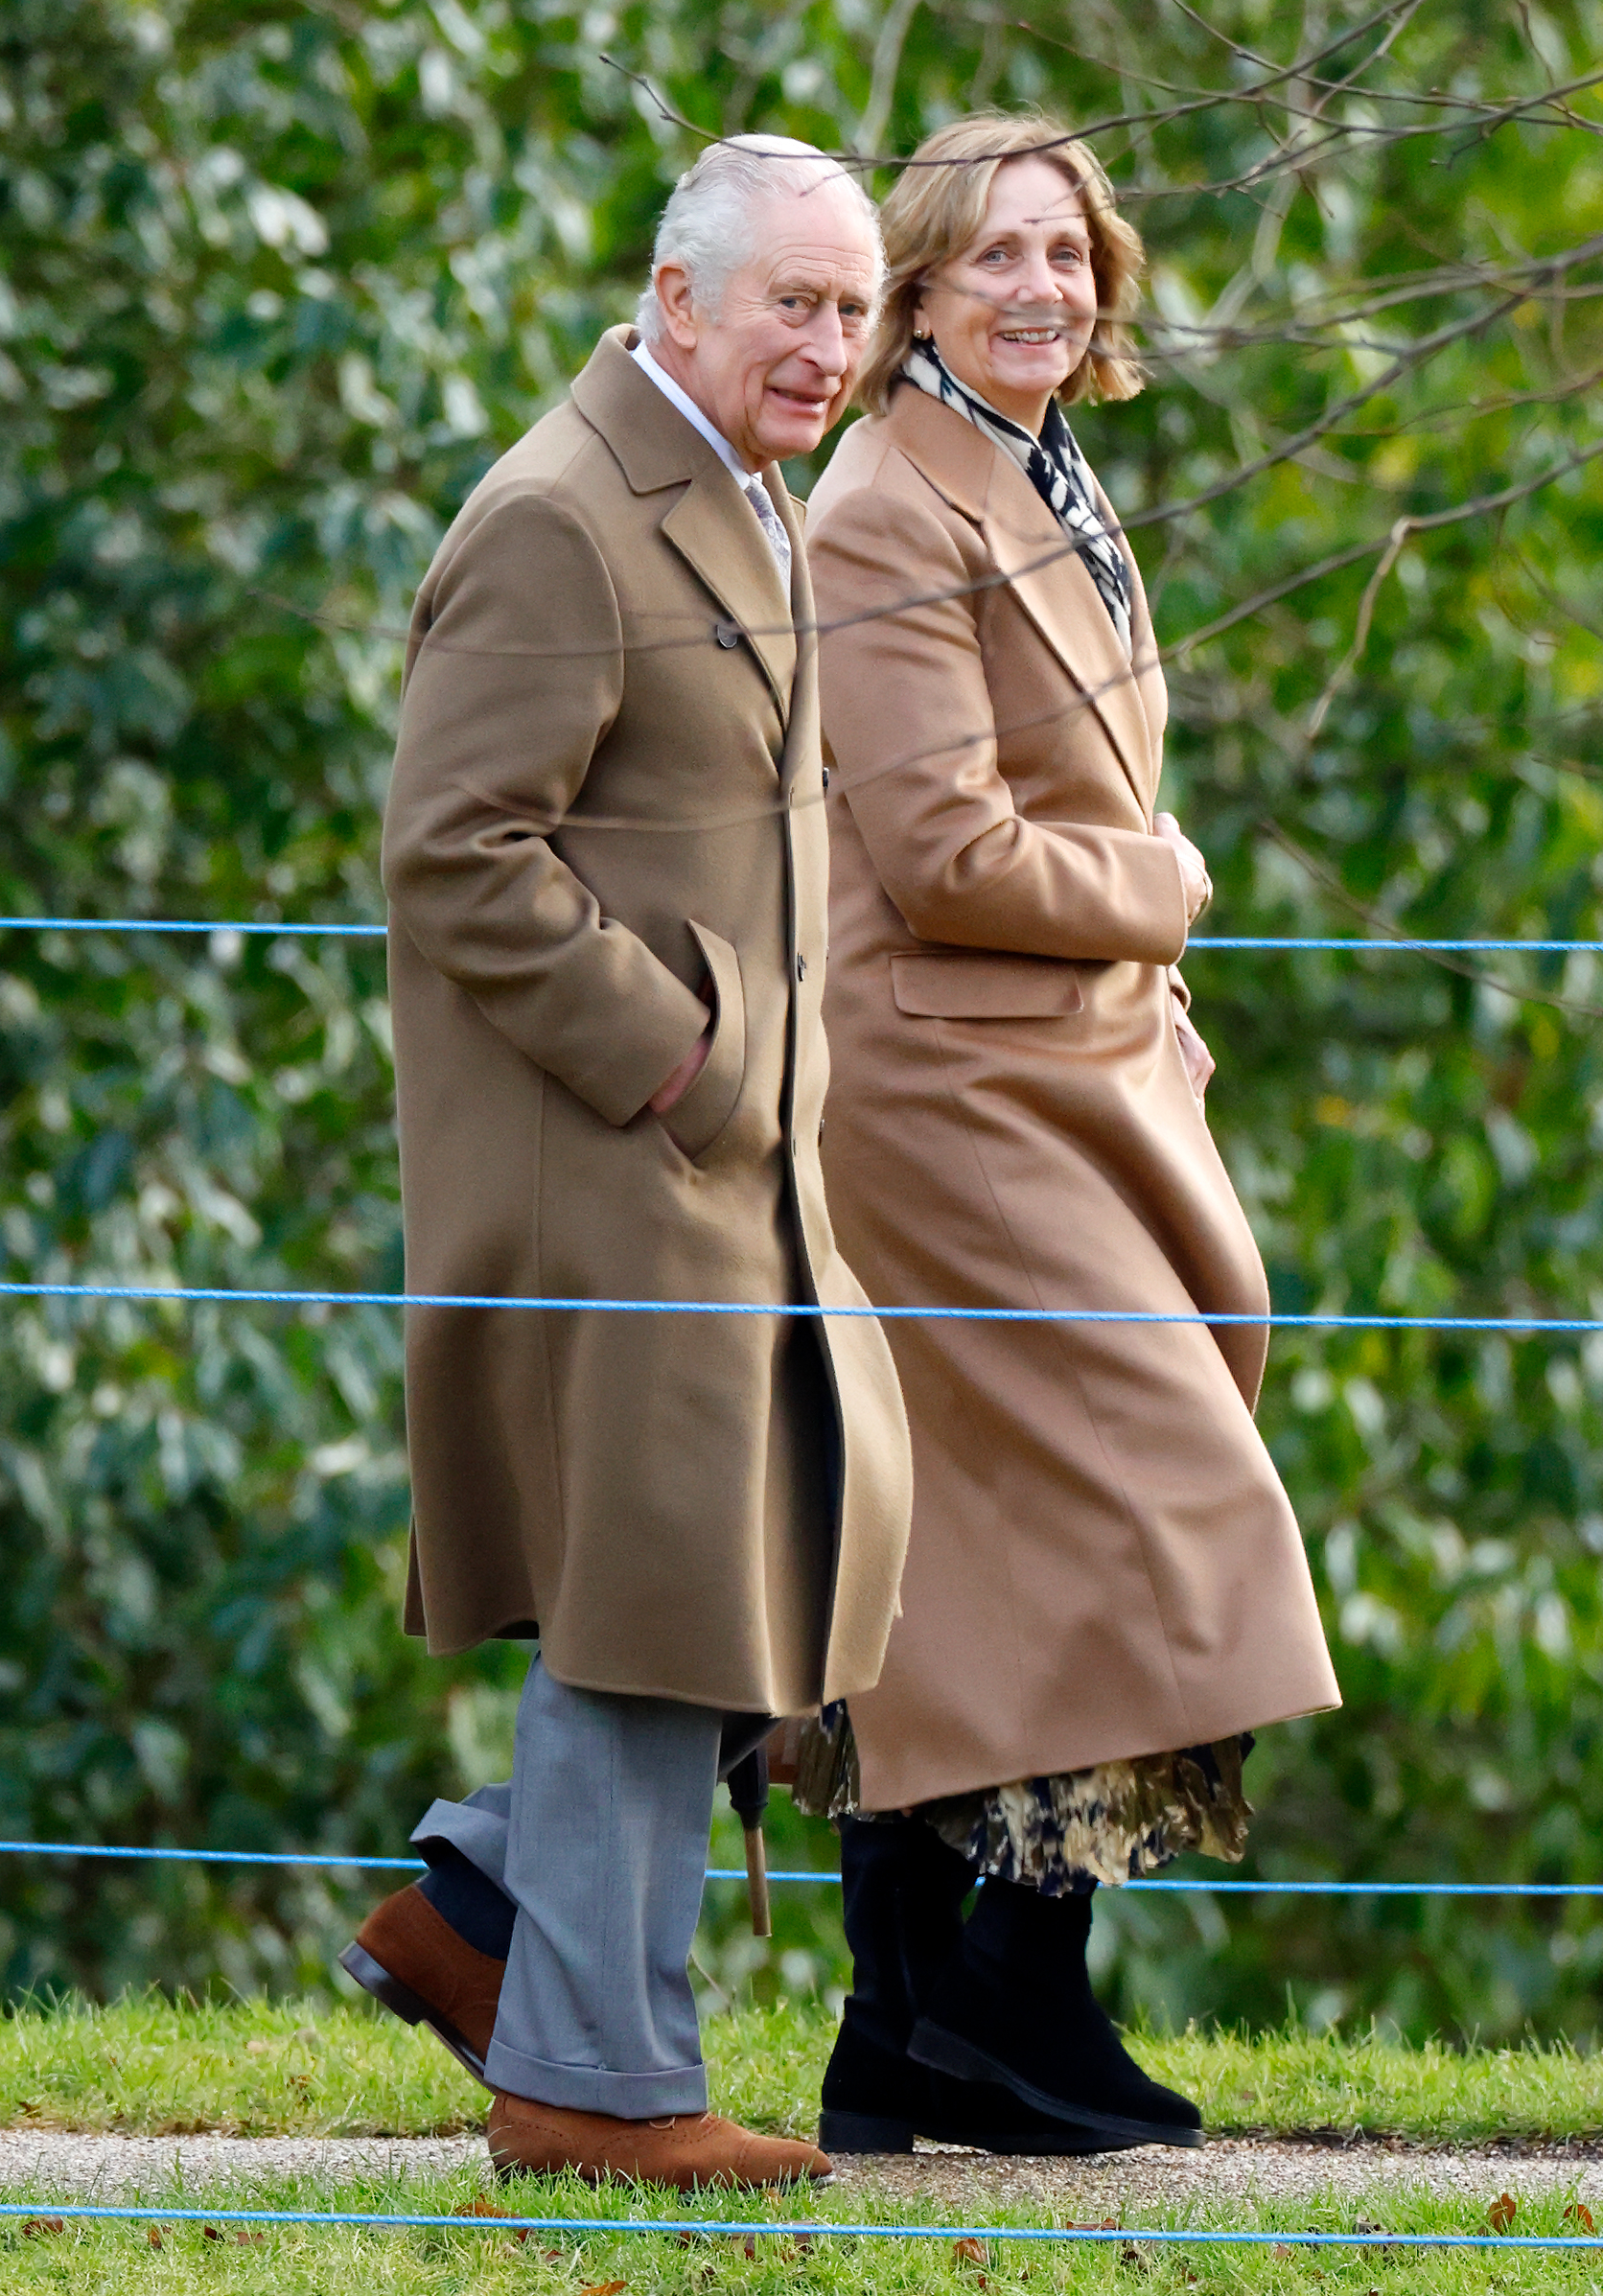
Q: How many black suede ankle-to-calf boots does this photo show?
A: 2